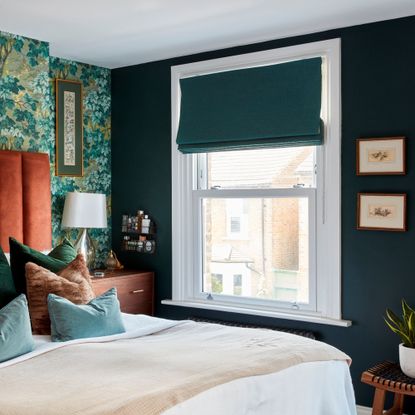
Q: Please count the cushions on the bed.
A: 5